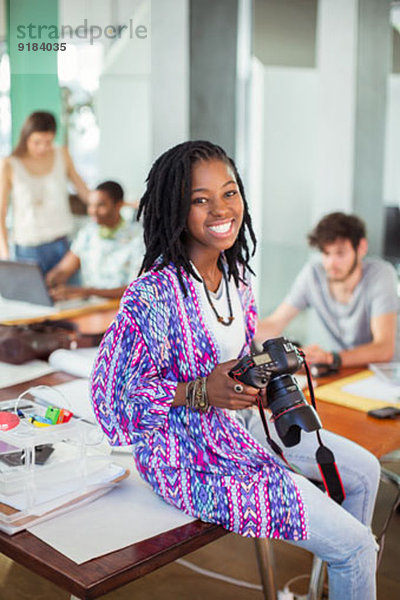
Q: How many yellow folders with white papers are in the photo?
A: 1